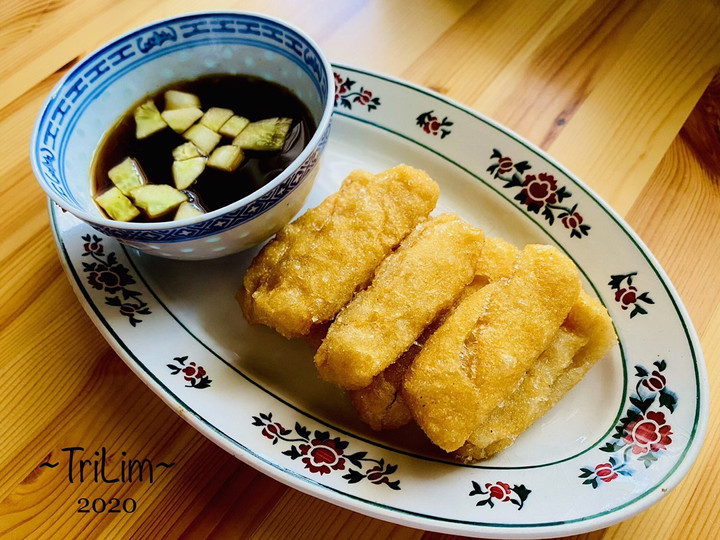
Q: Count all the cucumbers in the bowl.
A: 14